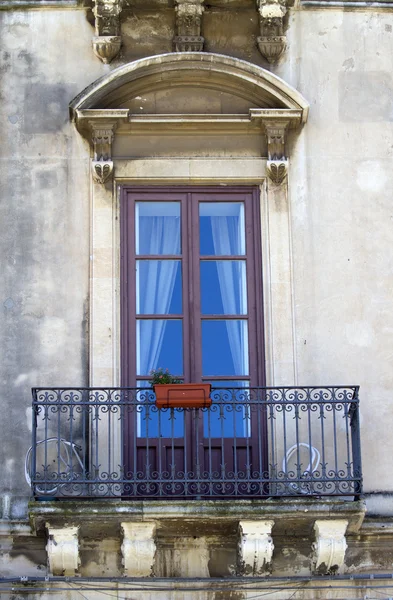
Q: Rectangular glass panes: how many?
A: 8